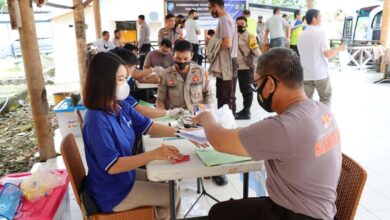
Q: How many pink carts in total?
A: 1